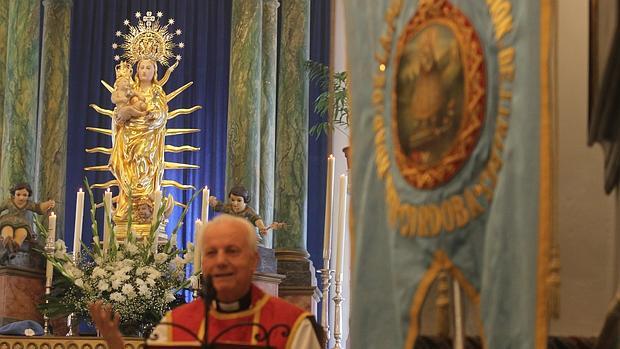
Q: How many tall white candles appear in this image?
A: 8